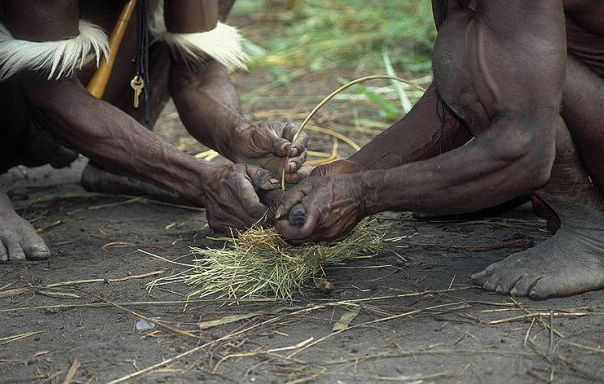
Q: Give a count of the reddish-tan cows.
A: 0